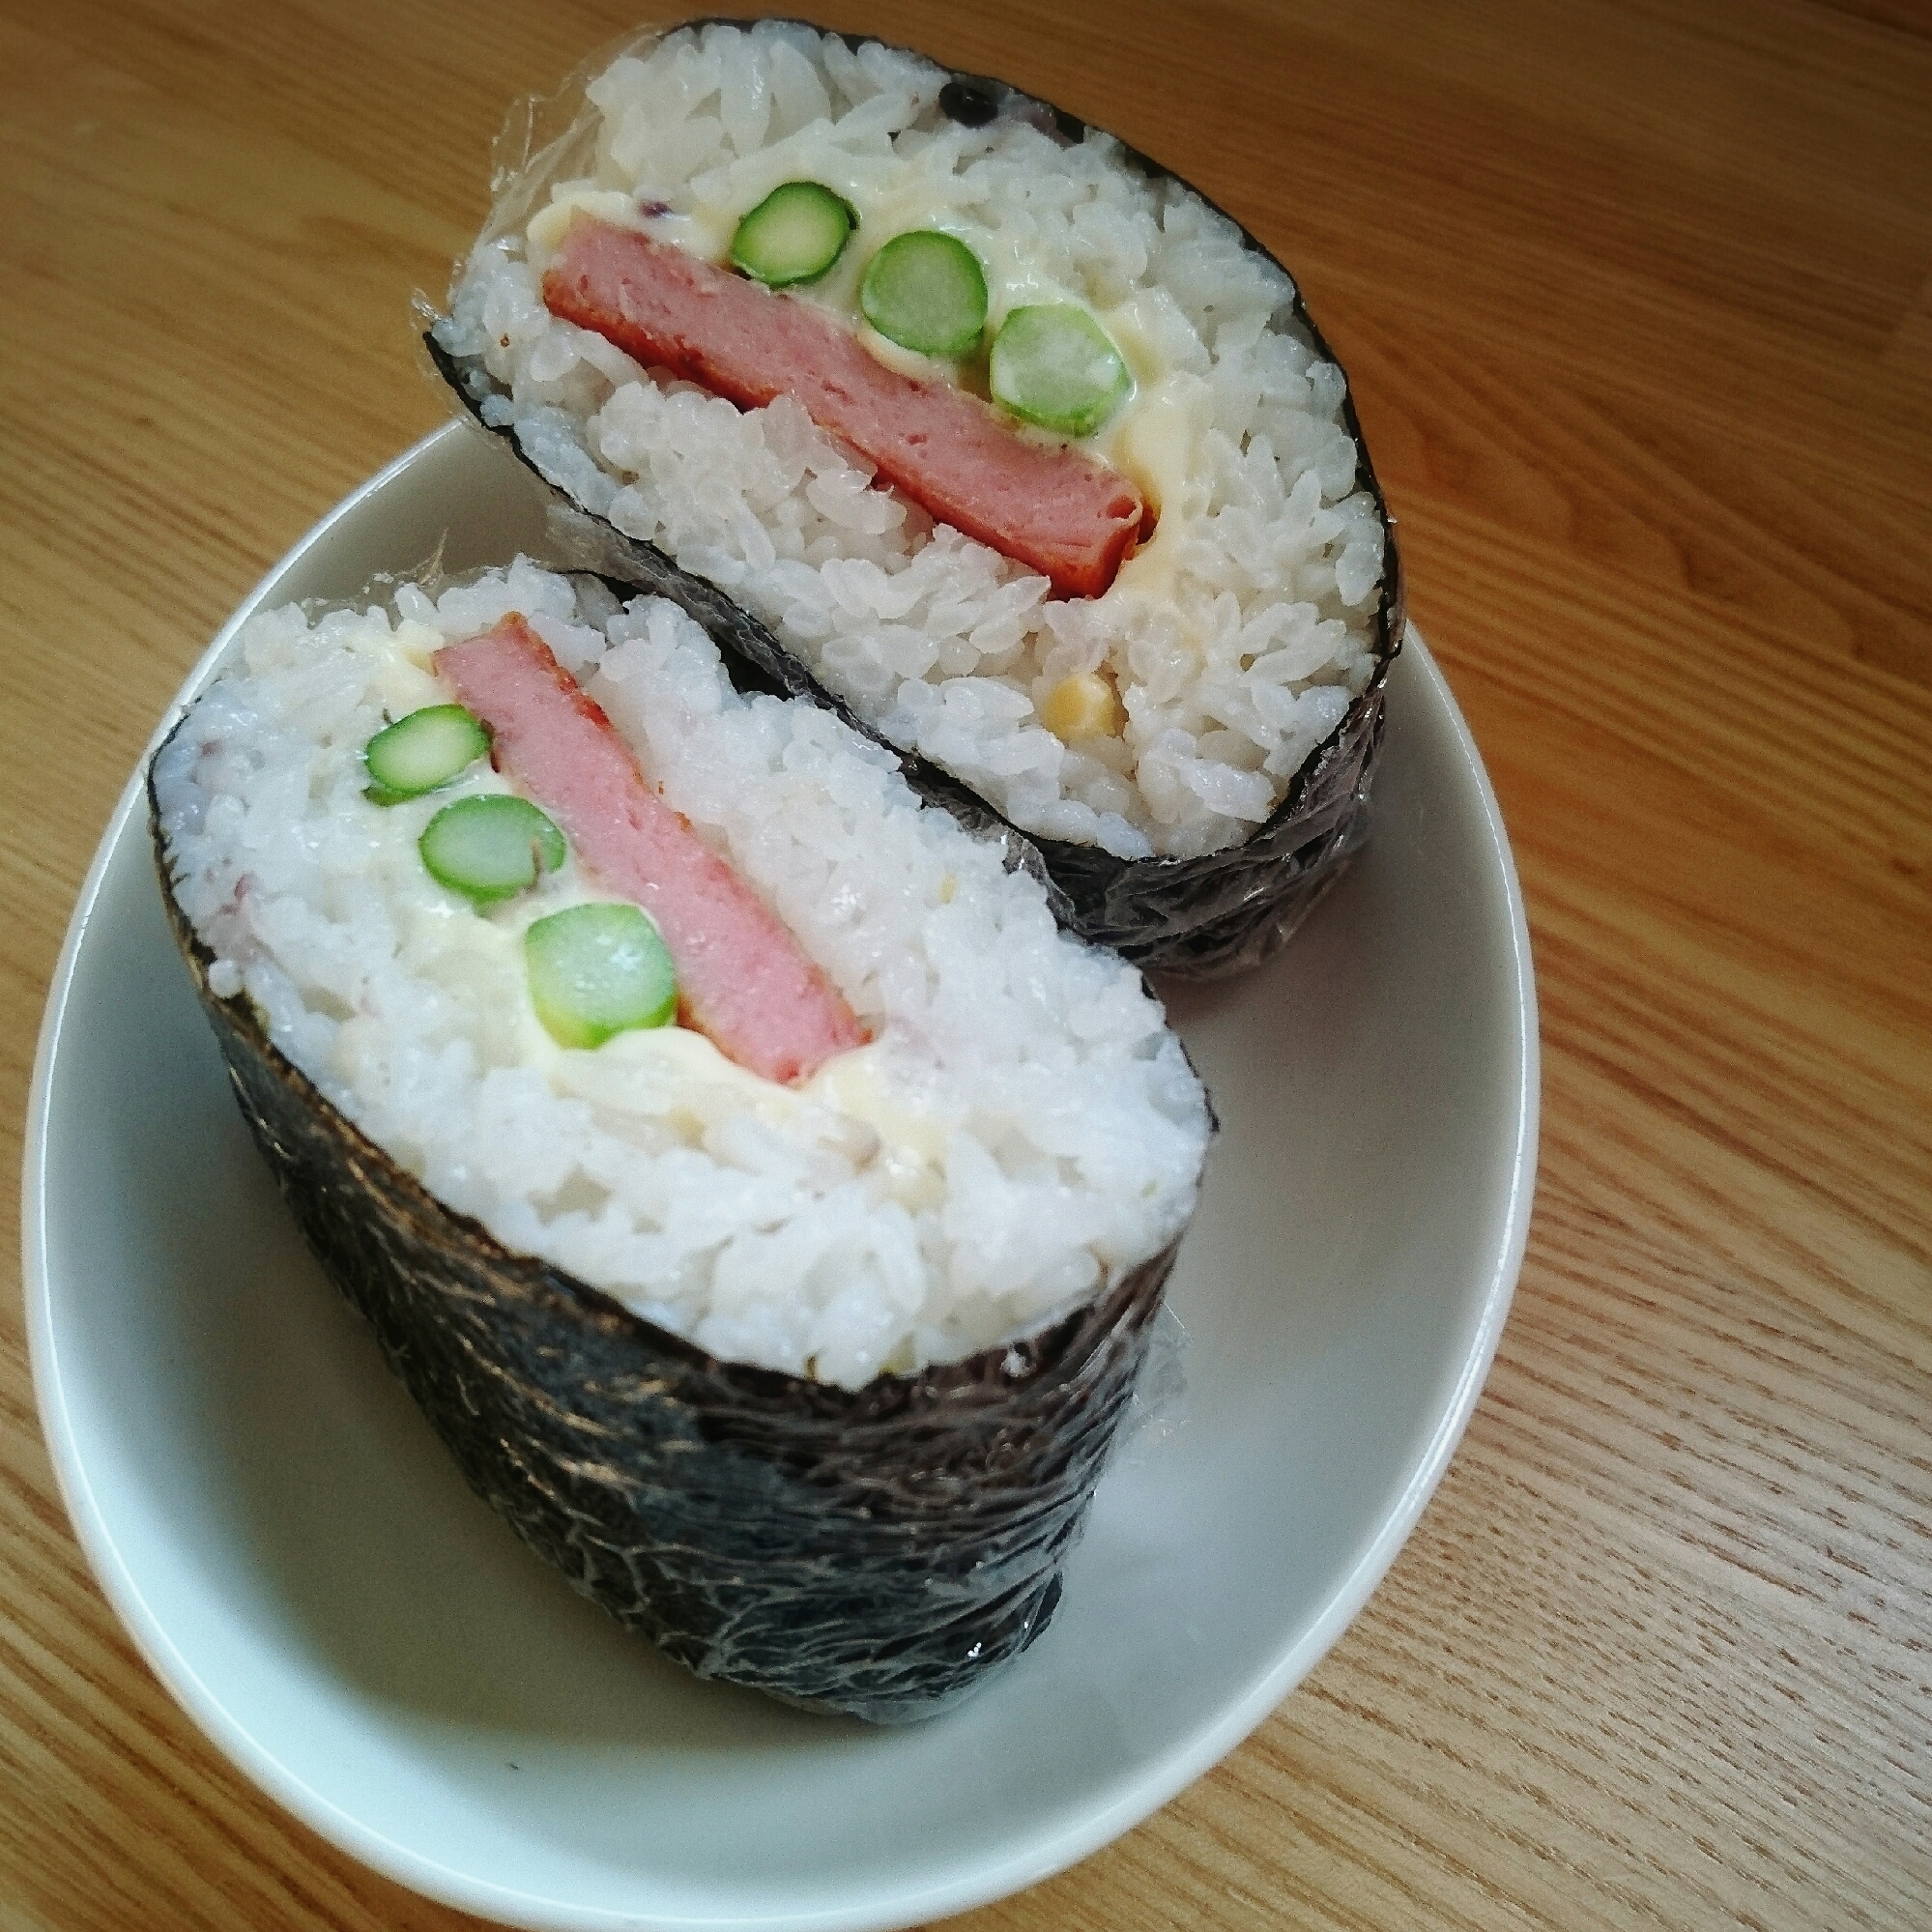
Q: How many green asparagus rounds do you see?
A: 6